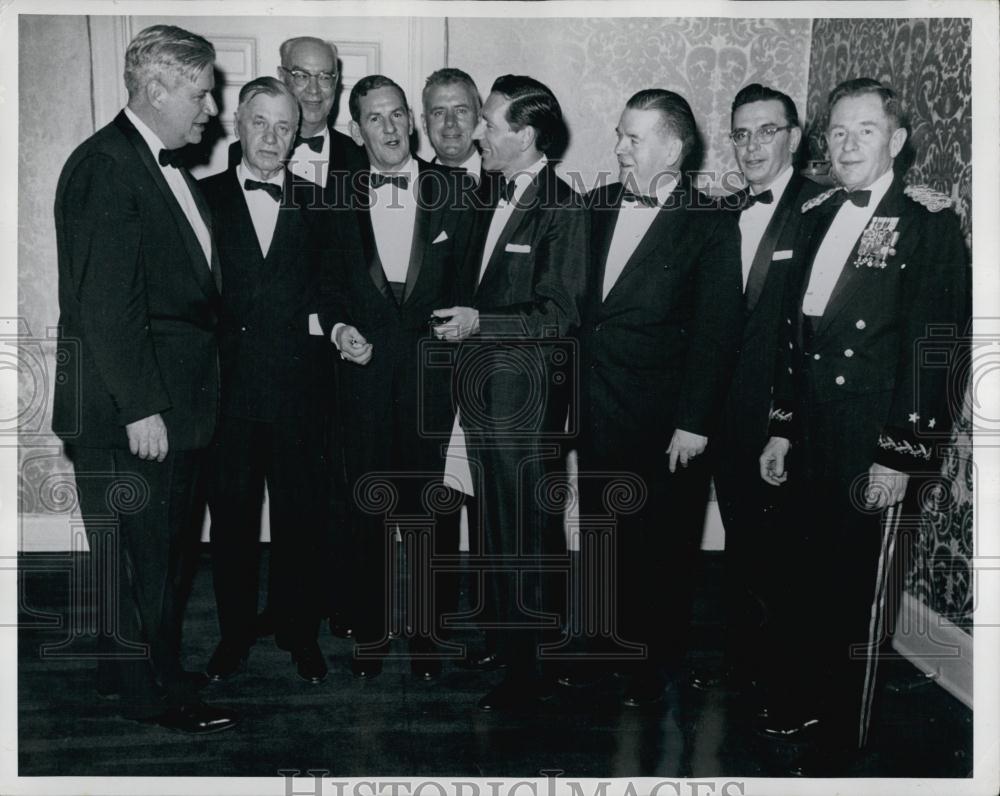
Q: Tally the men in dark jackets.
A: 9